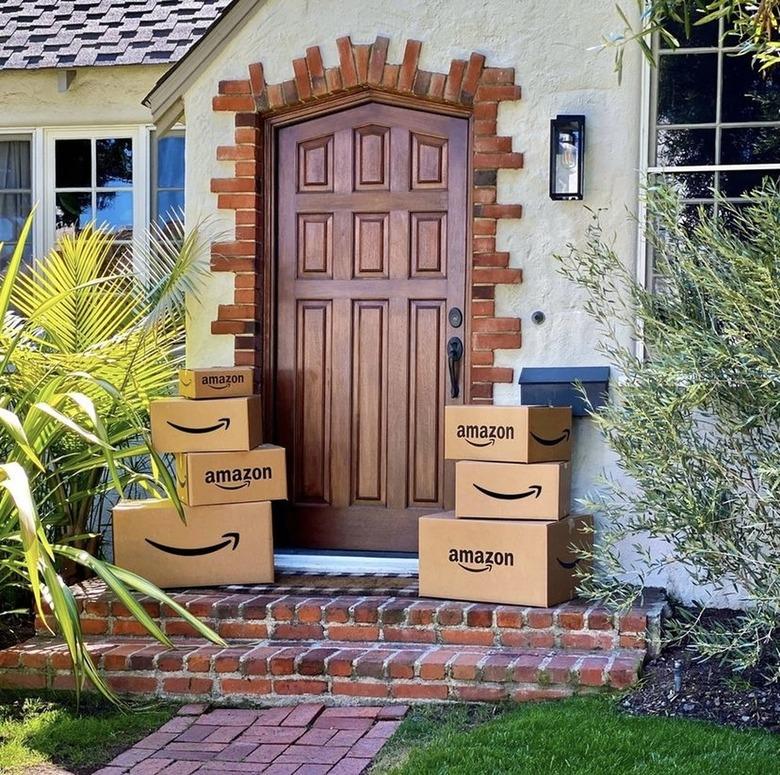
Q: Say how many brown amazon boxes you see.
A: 7